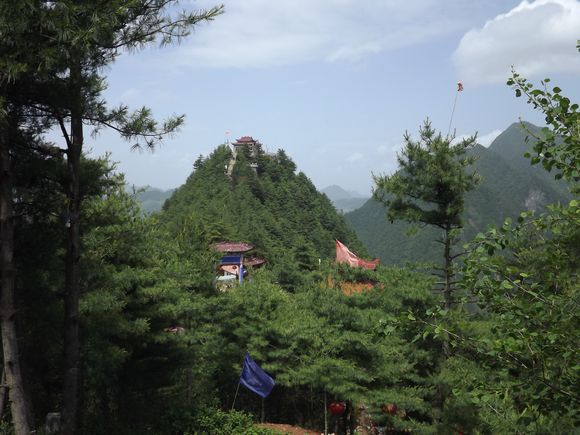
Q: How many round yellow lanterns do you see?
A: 0